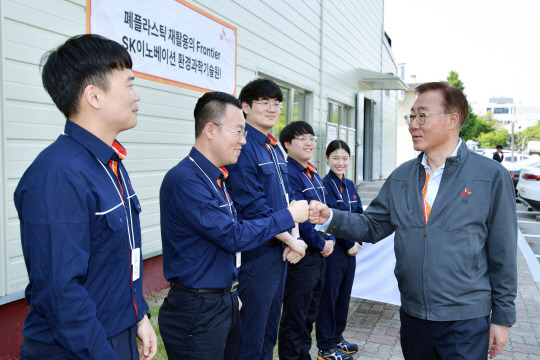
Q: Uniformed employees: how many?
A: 5